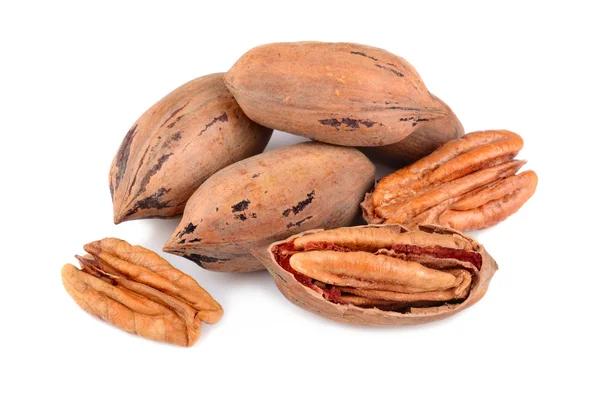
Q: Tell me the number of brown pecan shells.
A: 5